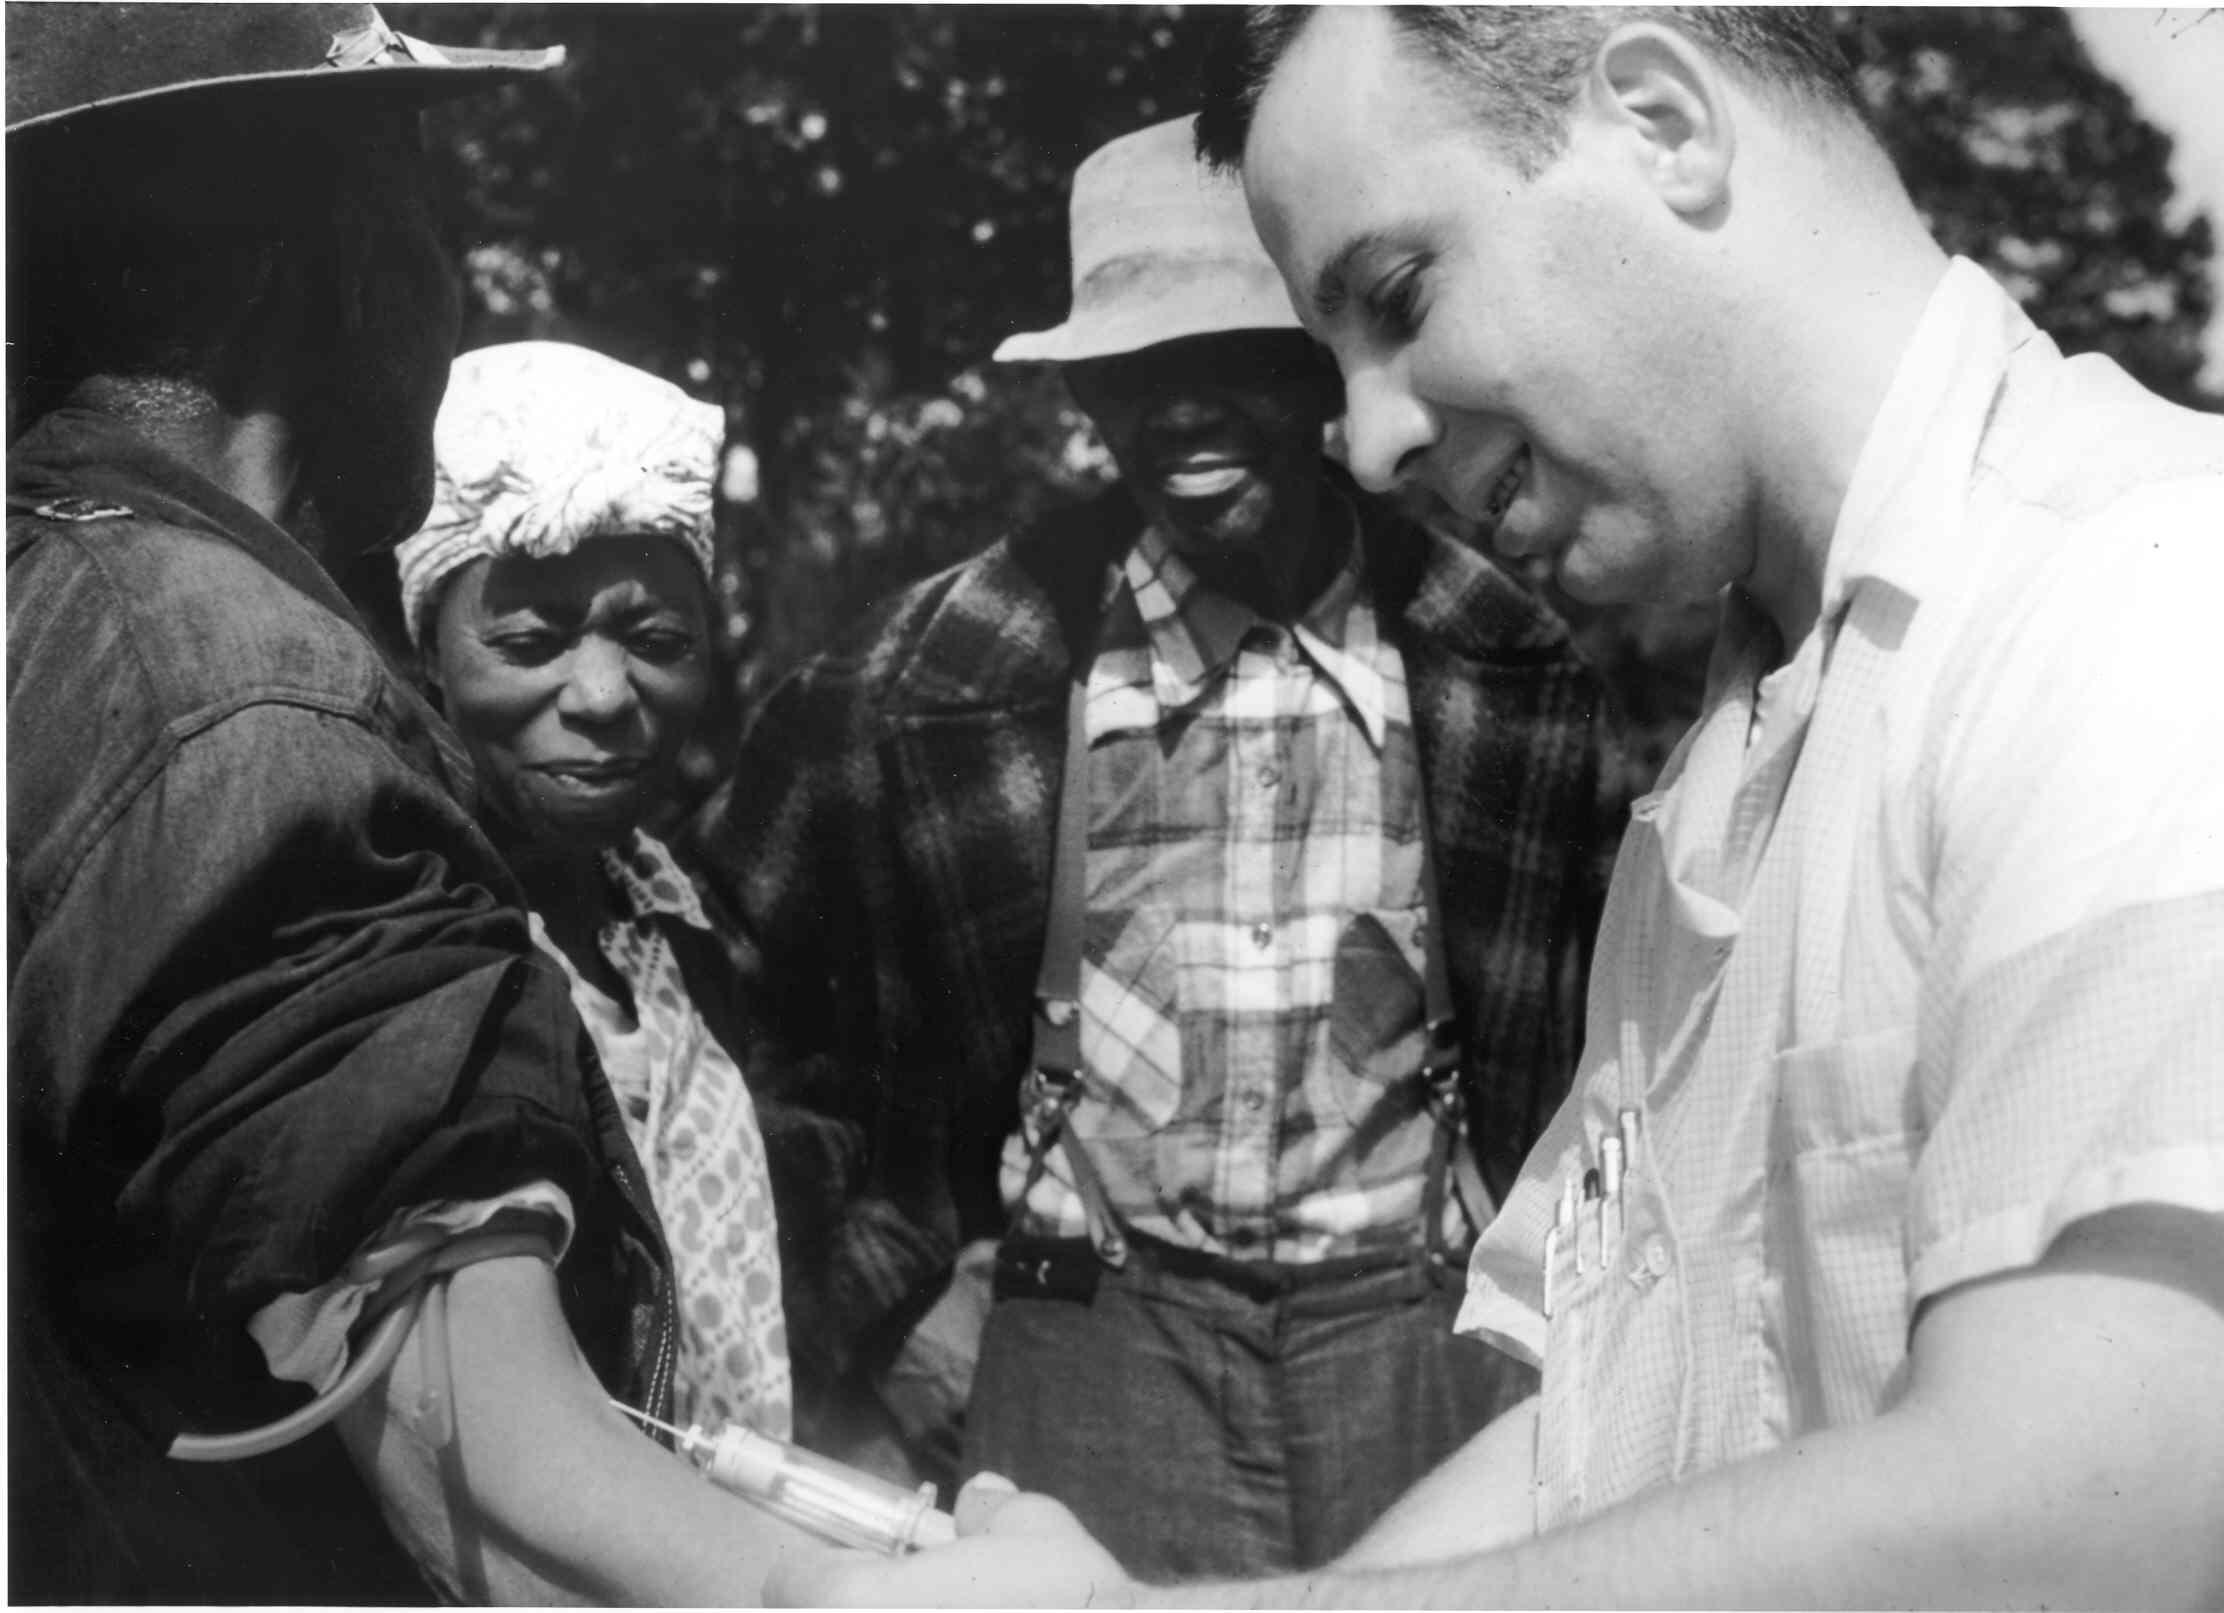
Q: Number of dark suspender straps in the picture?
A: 2